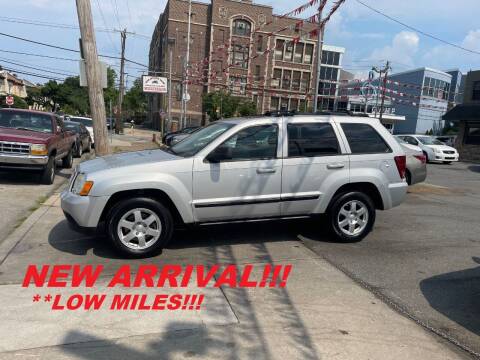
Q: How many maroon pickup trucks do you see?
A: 1